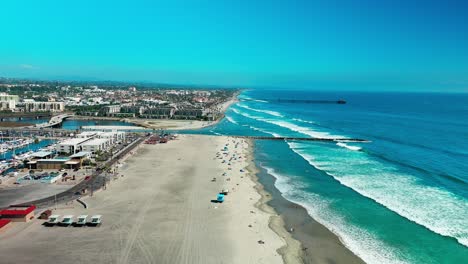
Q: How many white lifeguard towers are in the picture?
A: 4